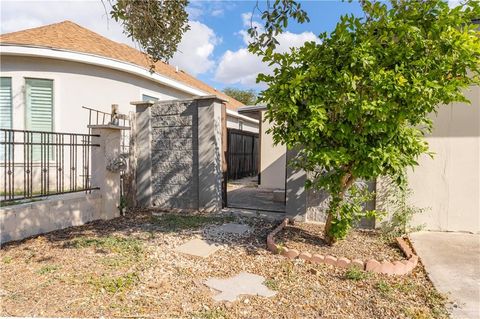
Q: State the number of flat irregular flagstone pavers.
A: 3